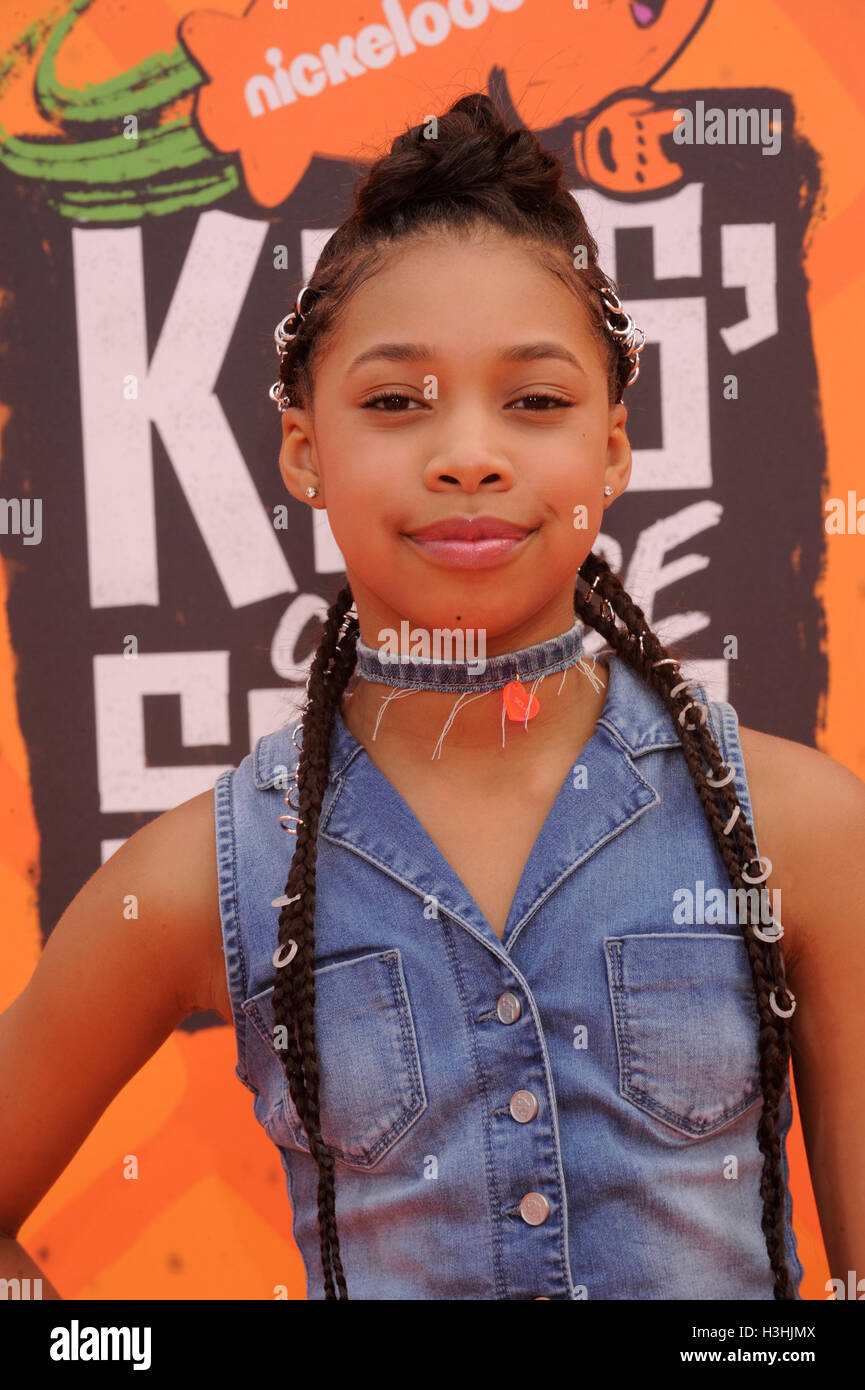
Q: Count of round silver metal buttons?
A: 3